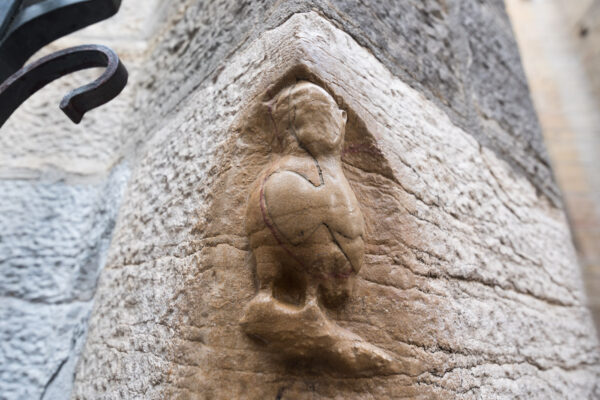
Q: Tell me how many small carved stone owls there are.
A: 1